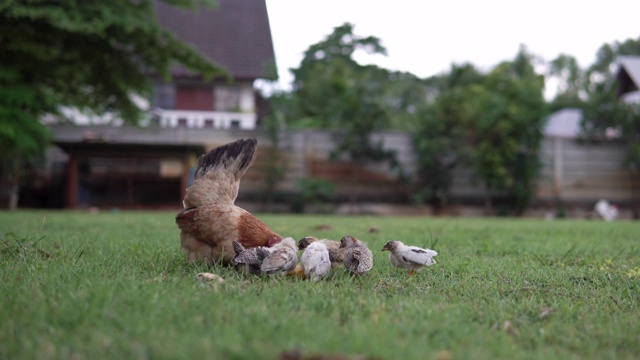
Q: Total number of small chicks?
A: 6